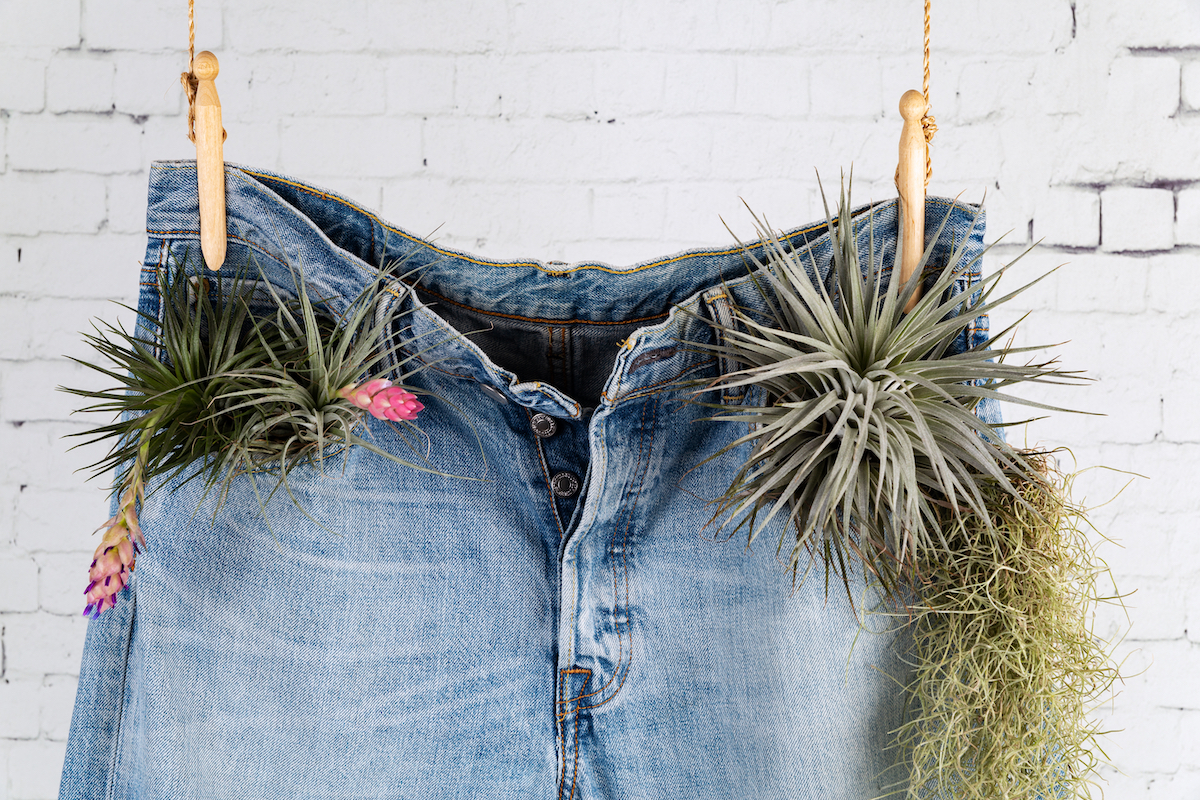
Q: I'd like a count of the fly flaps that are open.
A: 1